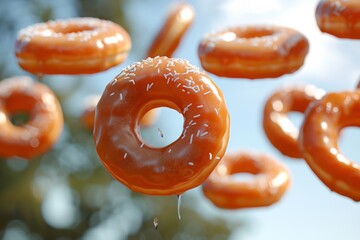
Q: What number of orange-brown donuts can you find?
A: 10